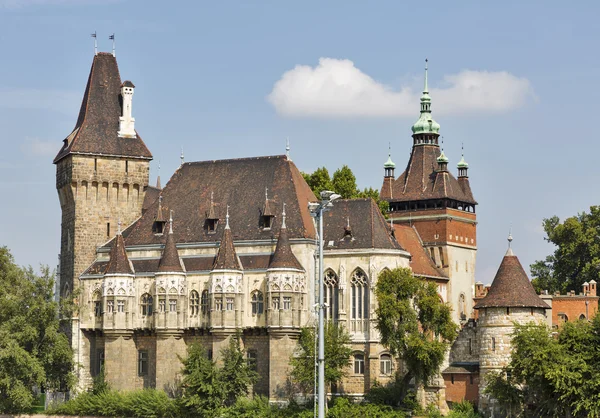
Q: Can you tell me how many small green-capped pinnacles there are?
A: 3